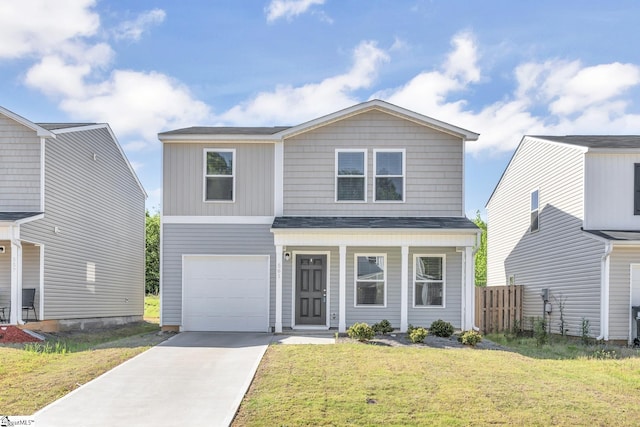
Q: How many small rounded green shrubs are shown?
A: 5